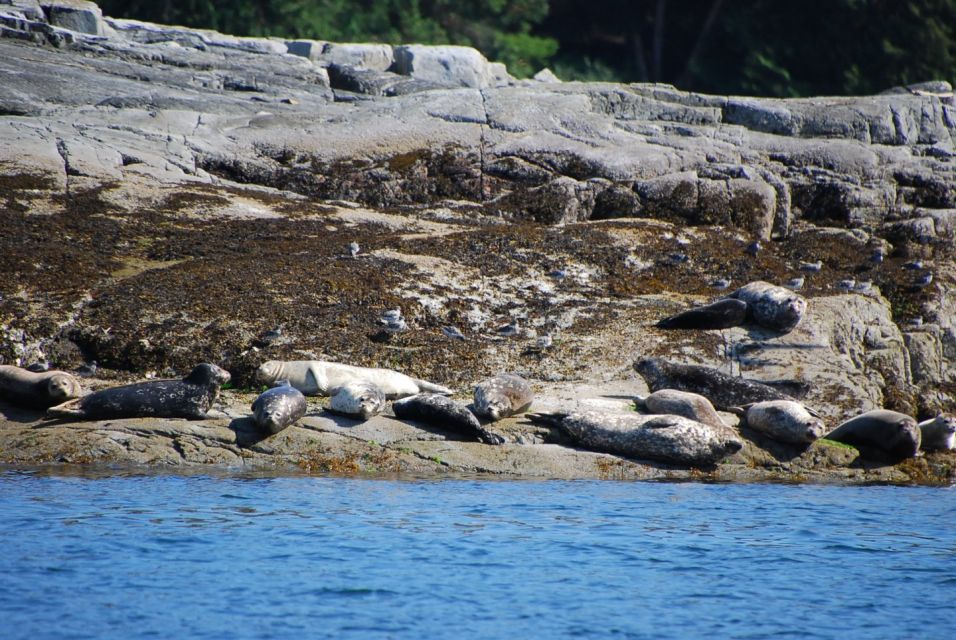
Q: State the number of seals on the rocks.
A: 15